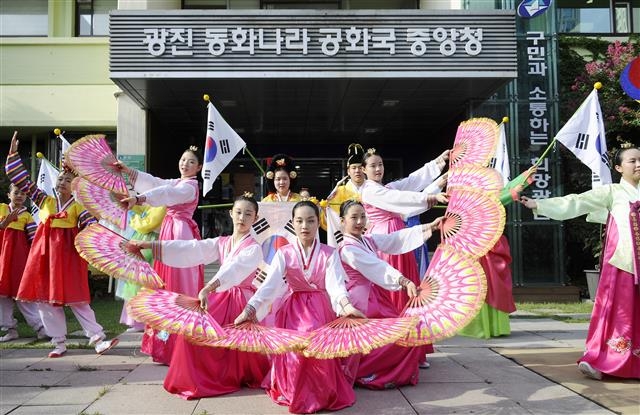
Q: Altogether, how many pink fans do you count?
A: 10